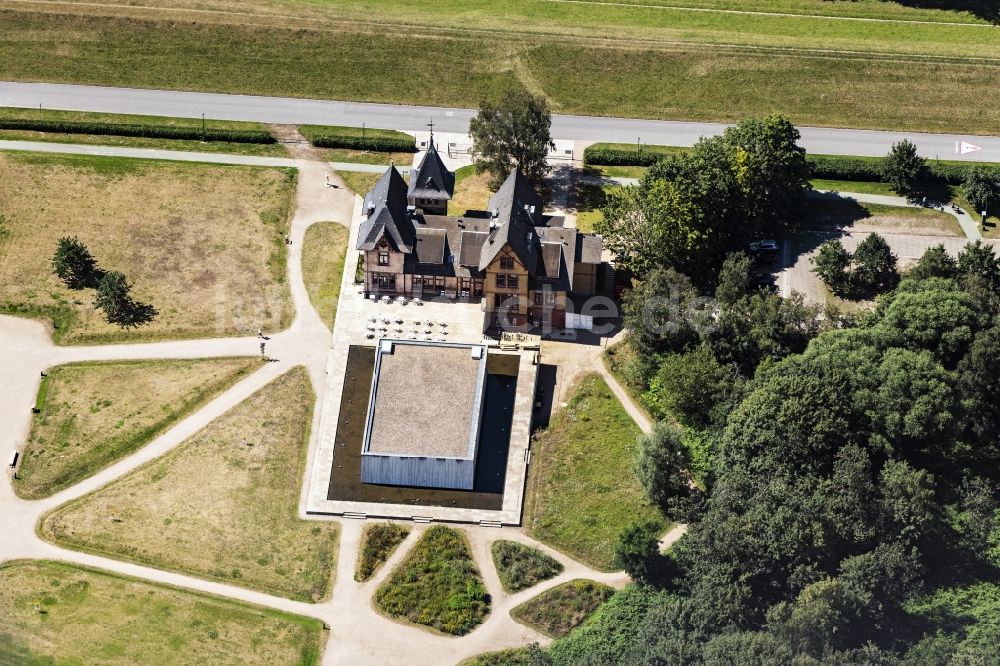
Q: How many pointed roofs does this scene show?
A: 3